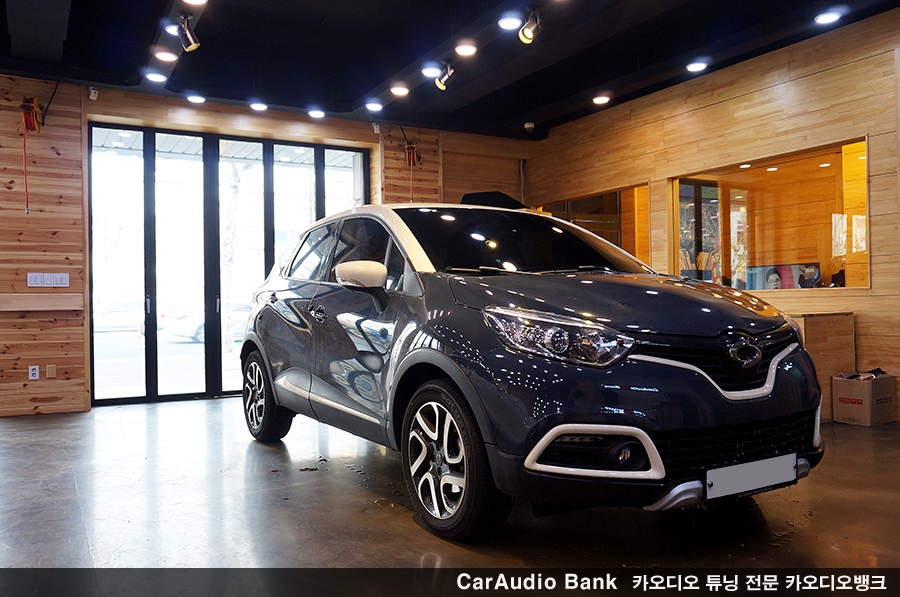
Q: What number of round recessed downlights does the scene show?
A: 15